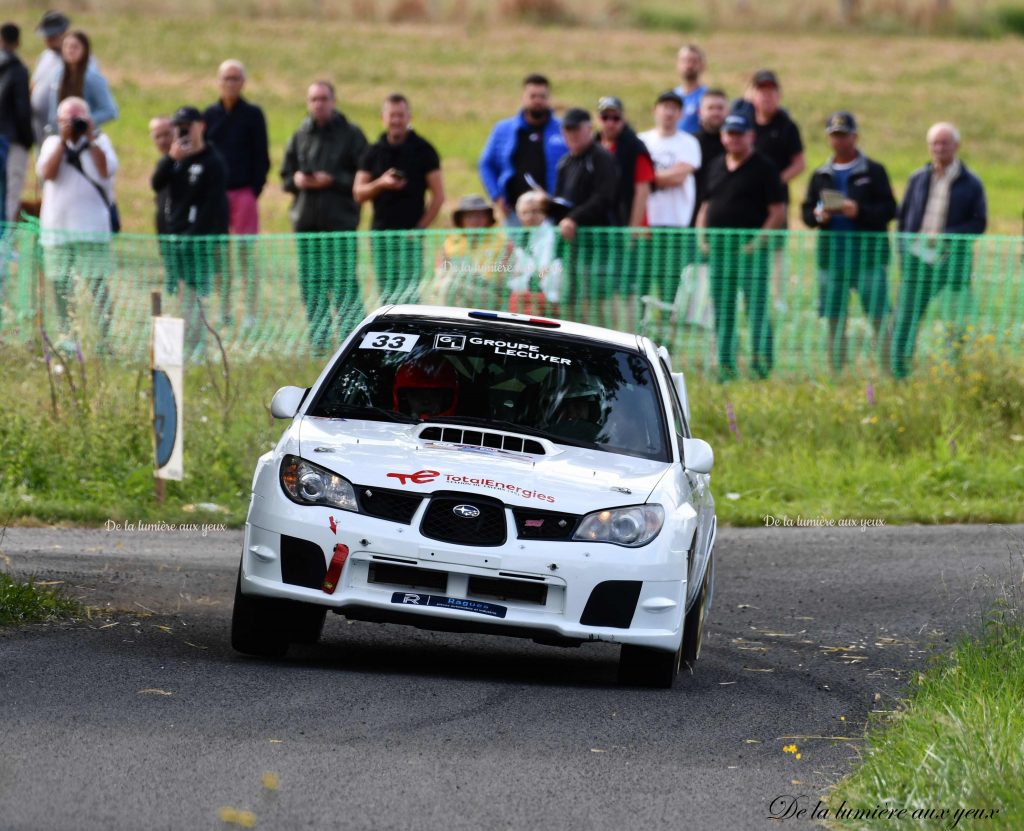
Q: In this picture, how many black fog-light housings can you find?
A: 2